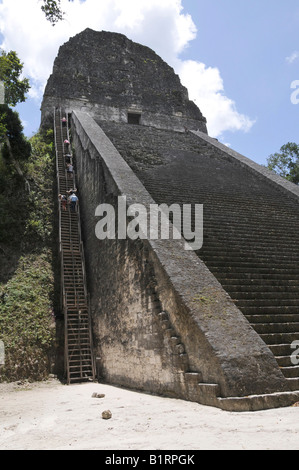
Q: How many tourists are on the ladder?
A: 7